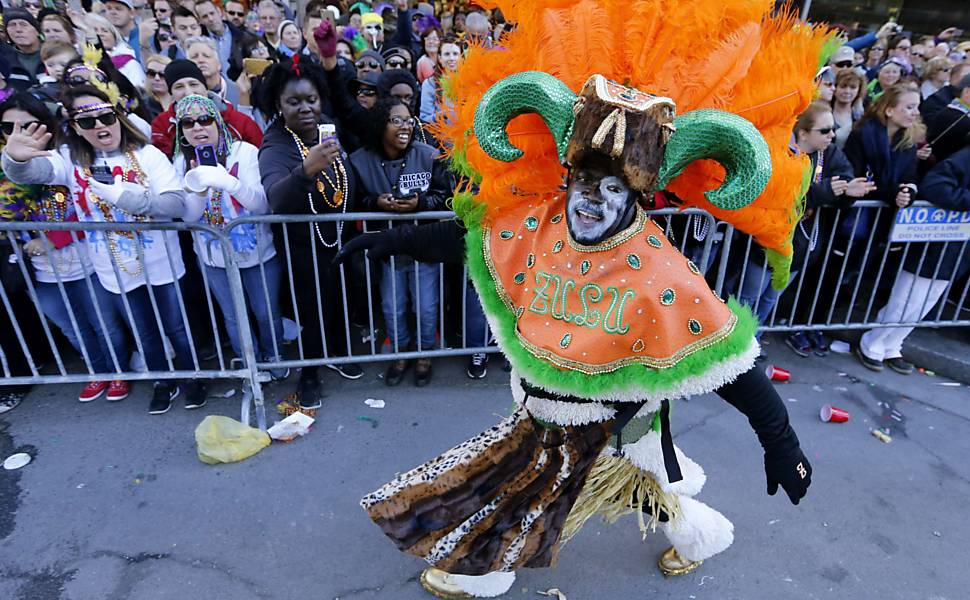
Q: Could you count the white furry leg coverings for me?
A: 2